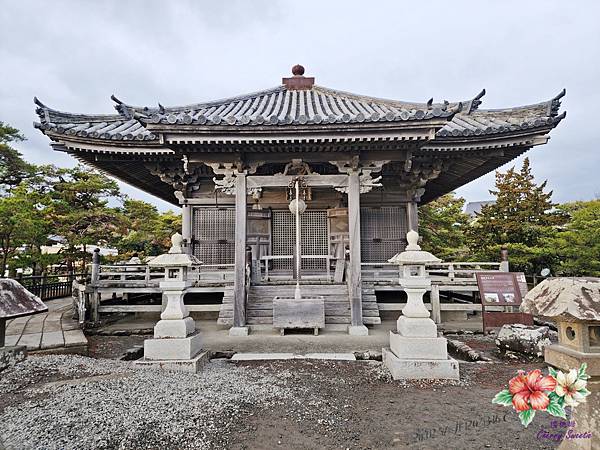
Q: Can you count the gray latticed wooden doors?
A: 4